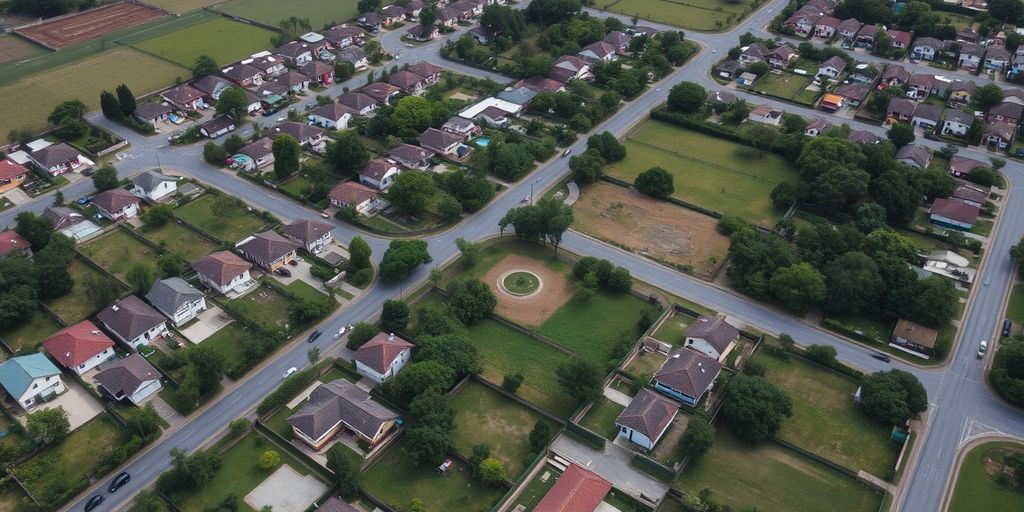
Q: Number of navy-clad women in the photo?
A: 0